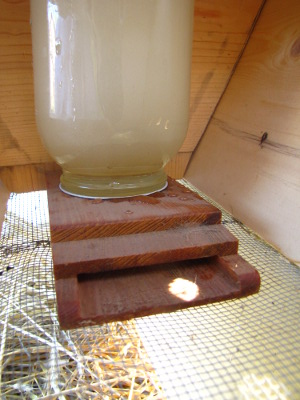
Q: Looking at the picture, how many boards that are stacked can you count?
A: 3